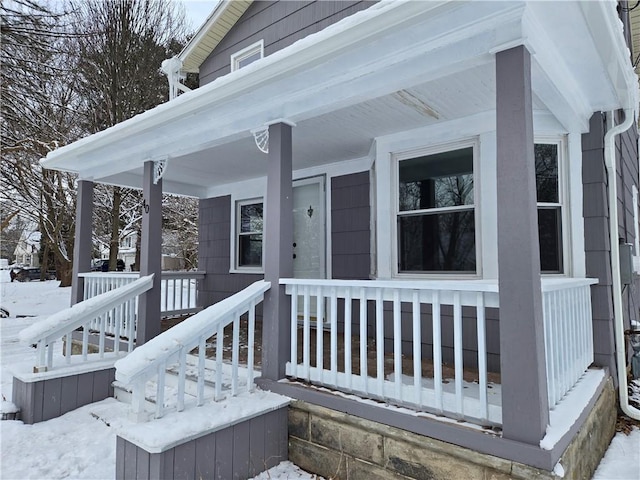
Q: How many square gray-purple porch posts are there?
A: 4